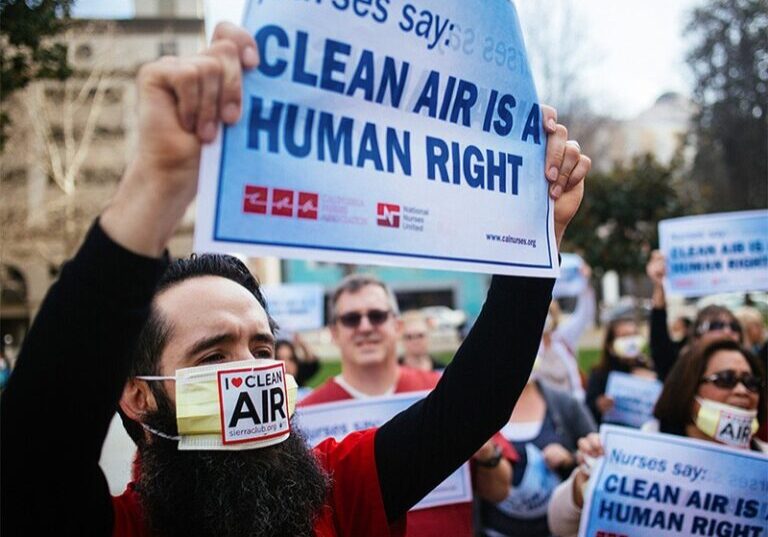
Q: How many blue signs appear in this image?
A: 7